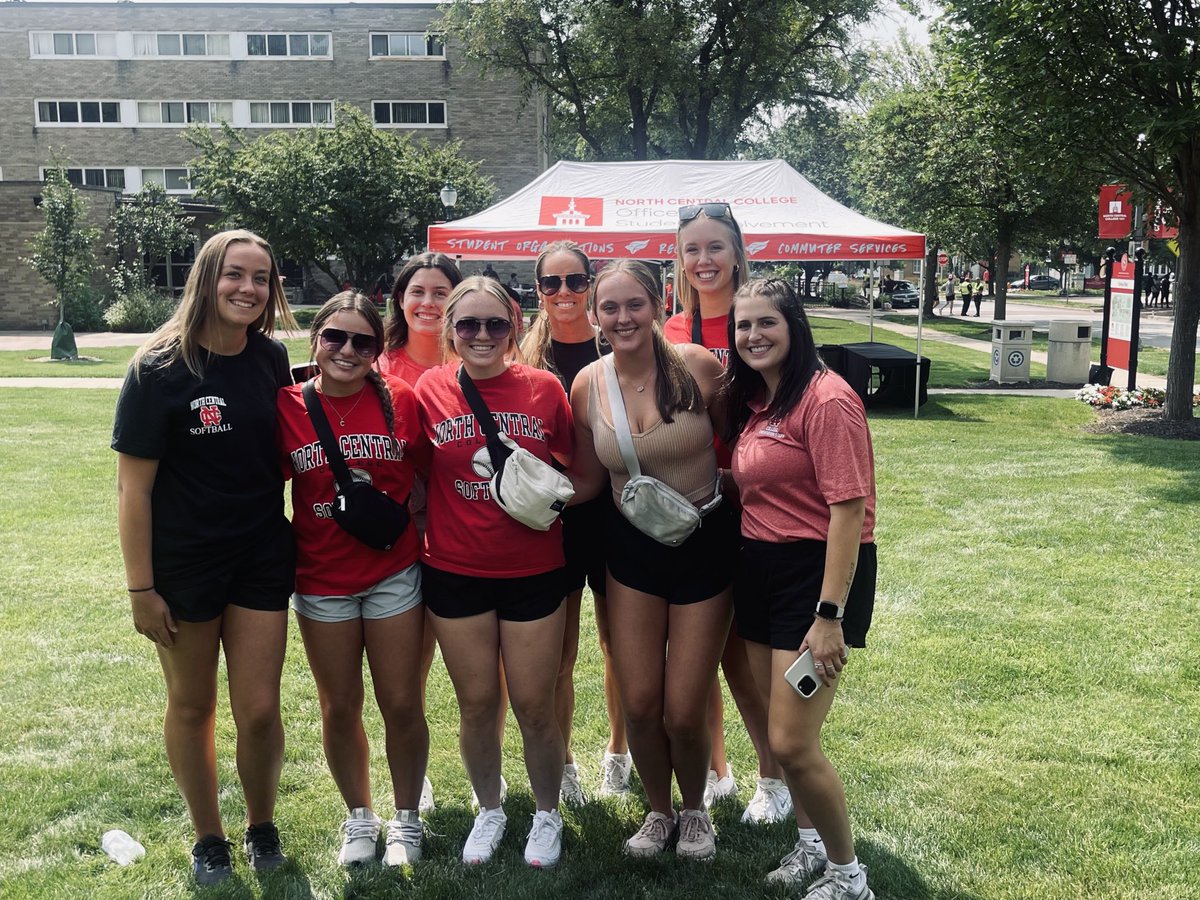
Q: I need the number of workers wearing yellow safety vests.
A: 2